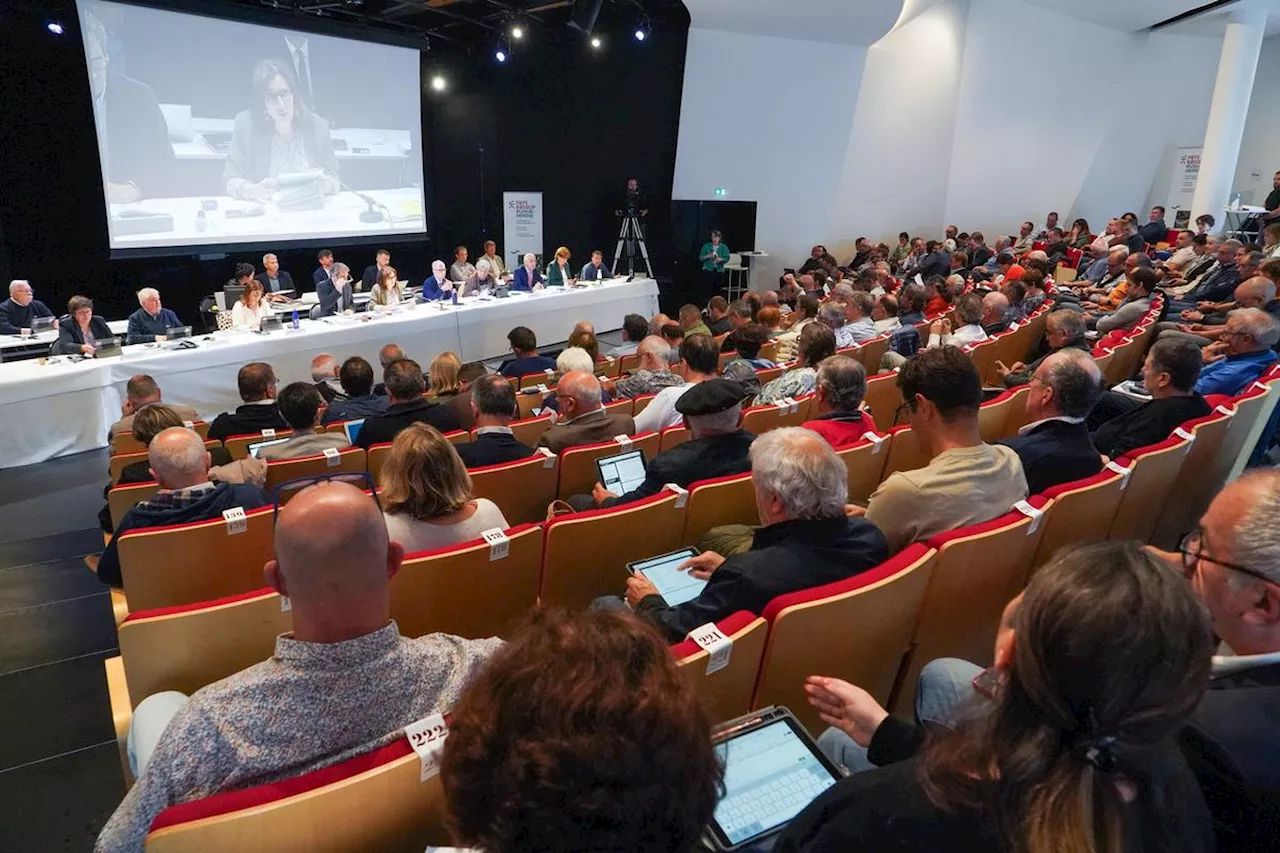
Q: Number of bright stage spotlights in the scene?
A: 6